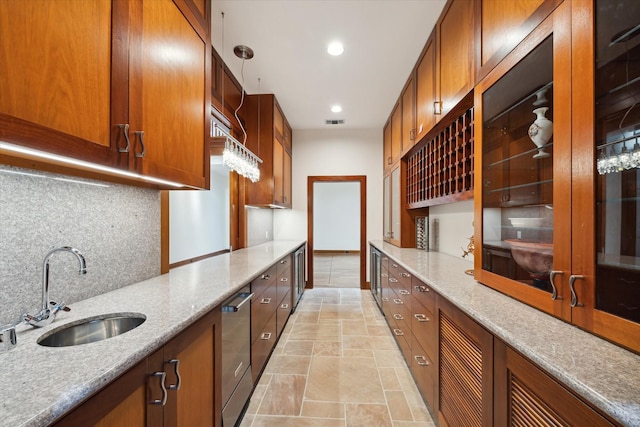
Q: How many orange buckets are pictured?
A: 0